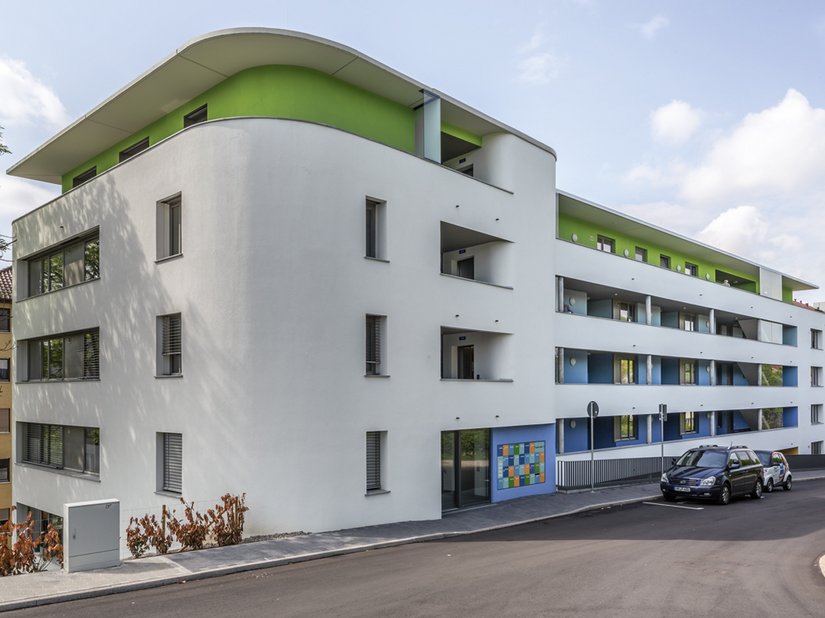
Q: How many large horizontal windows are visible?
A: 3